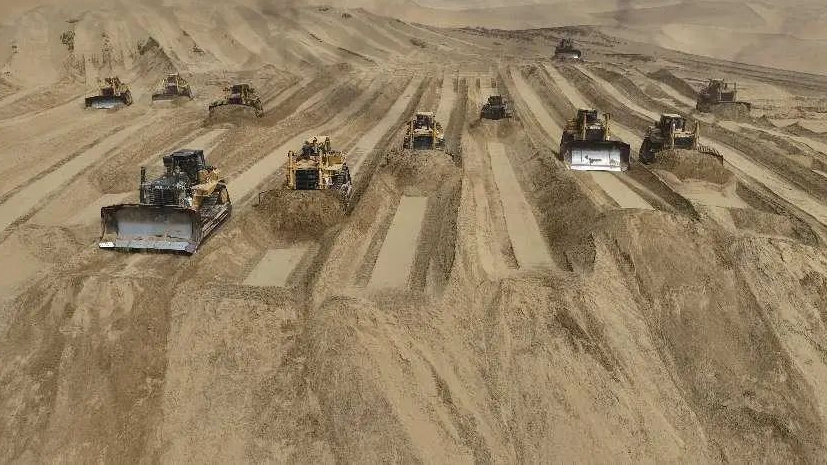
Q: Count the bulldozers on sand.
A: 11